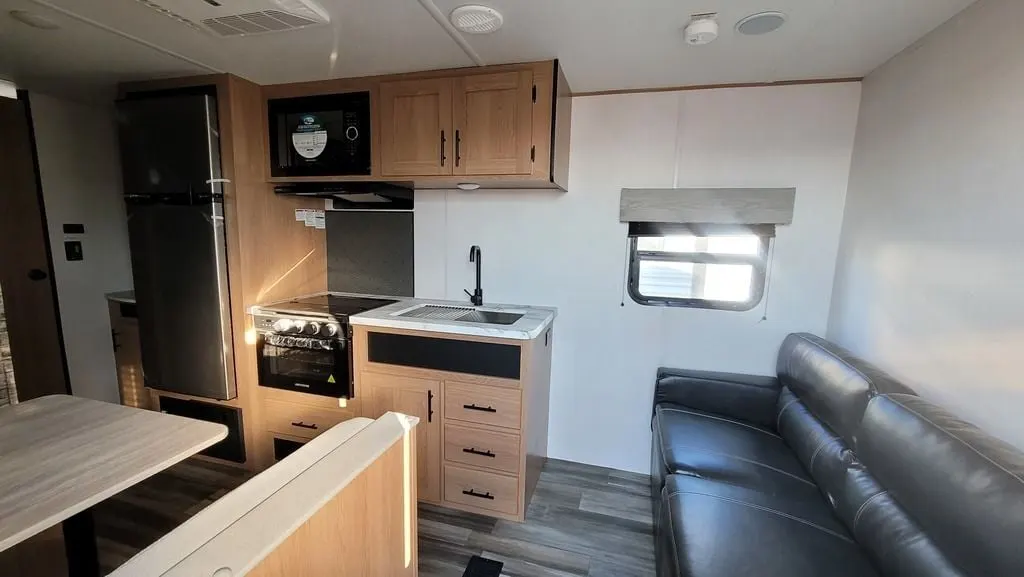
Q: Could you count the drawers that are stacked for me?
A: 3